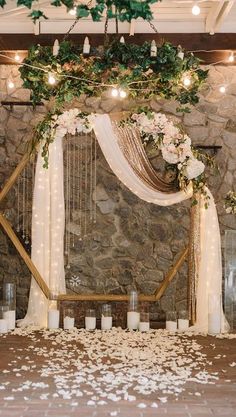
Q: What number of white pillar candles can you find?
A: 11